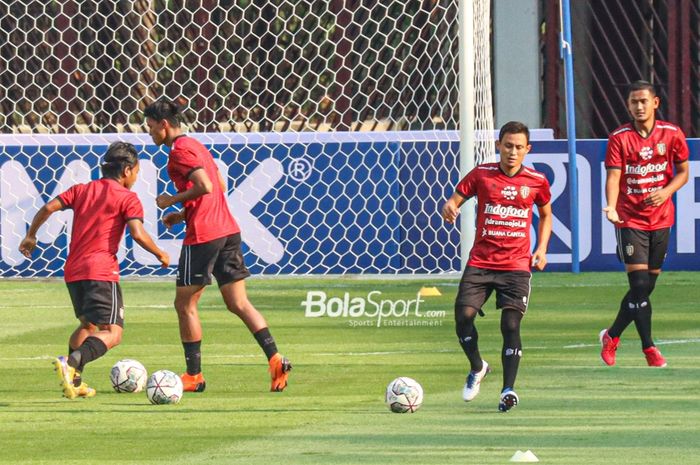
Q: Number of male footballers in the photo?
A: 4